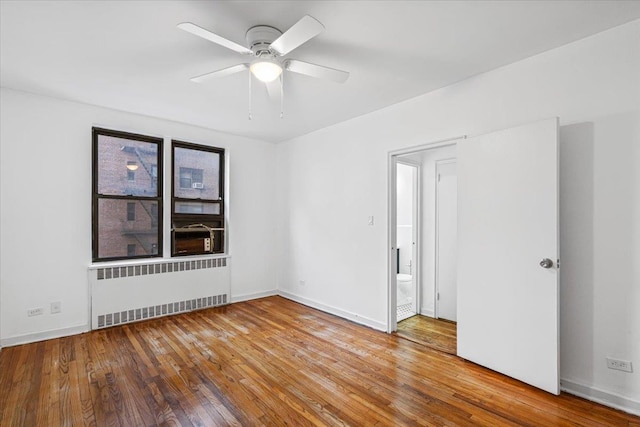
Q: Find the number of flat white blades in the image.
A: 5